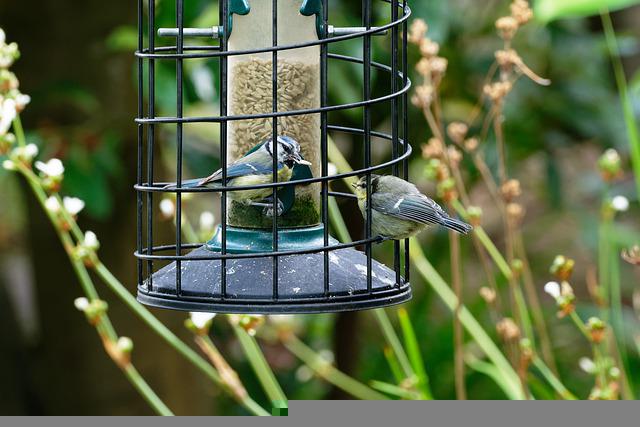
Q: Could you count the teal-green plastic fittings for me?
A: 4